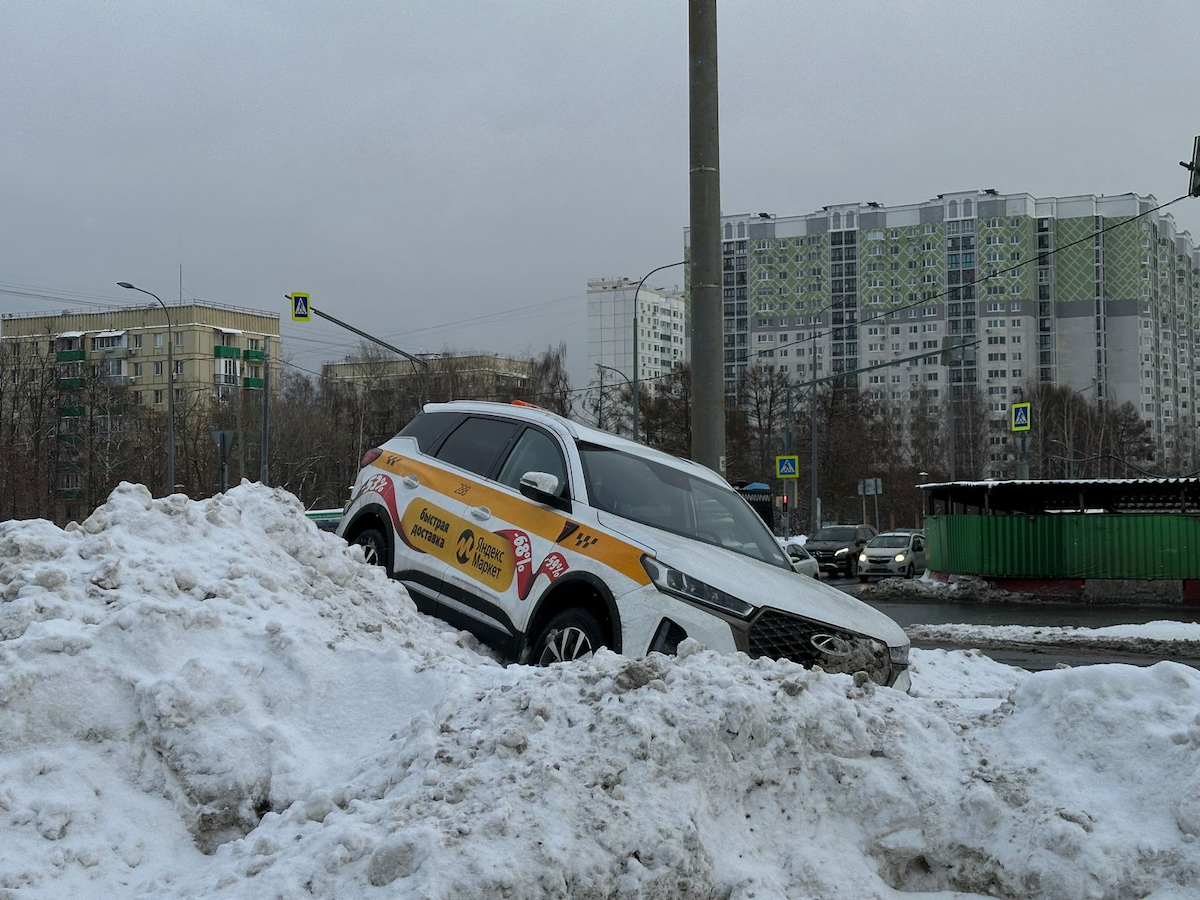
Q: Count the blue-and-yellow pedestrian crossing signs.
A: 3